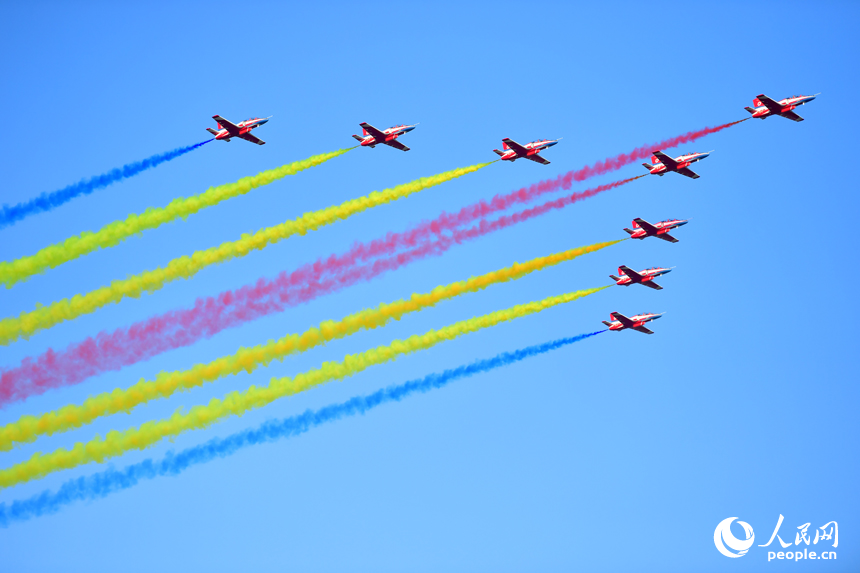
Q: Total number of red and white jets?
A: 8